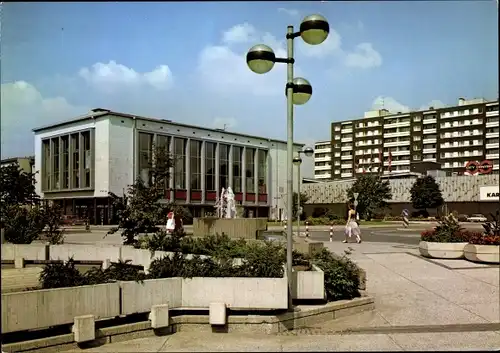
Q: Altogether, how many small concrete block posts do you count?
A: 3